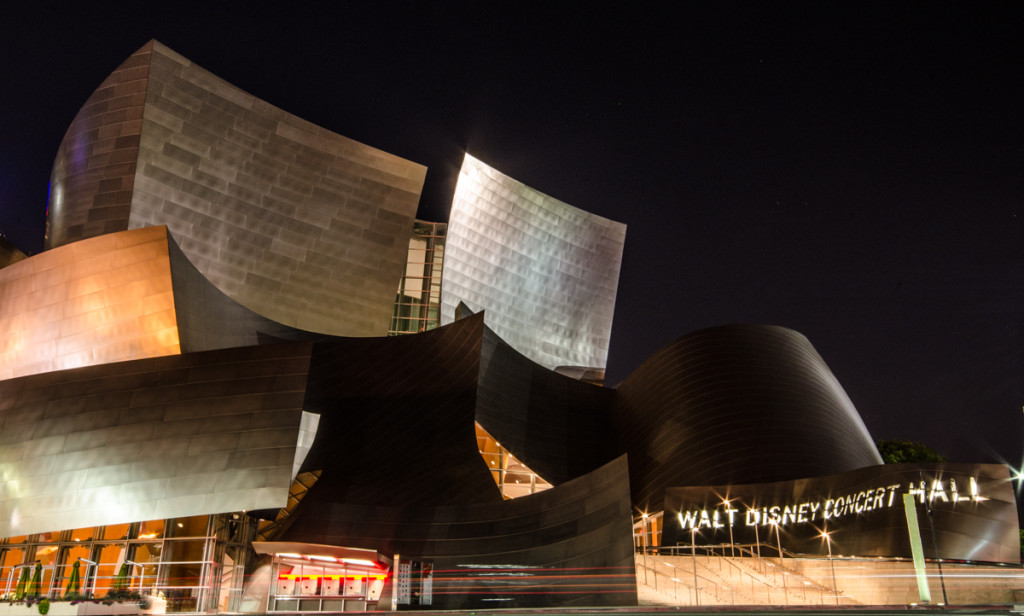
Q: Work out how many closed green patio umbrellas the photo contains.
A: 4